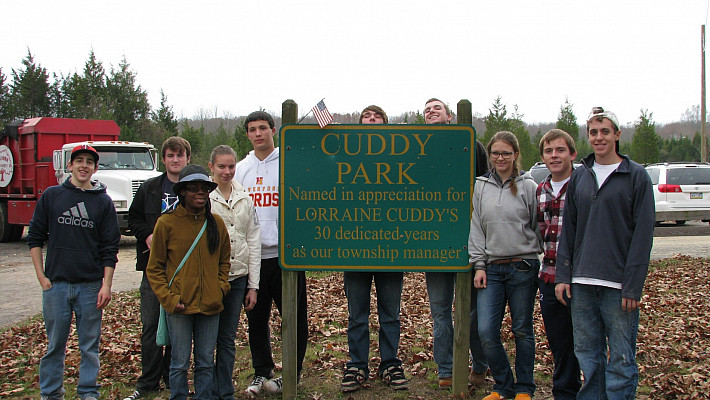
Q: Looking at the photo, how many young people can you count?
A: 10